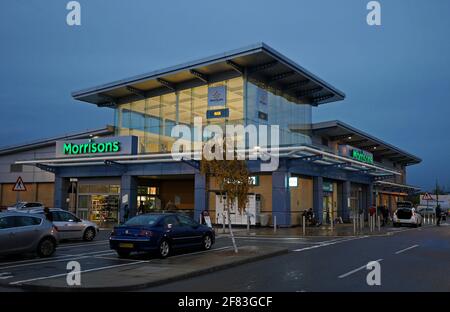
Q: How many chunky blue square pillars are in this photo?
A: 7